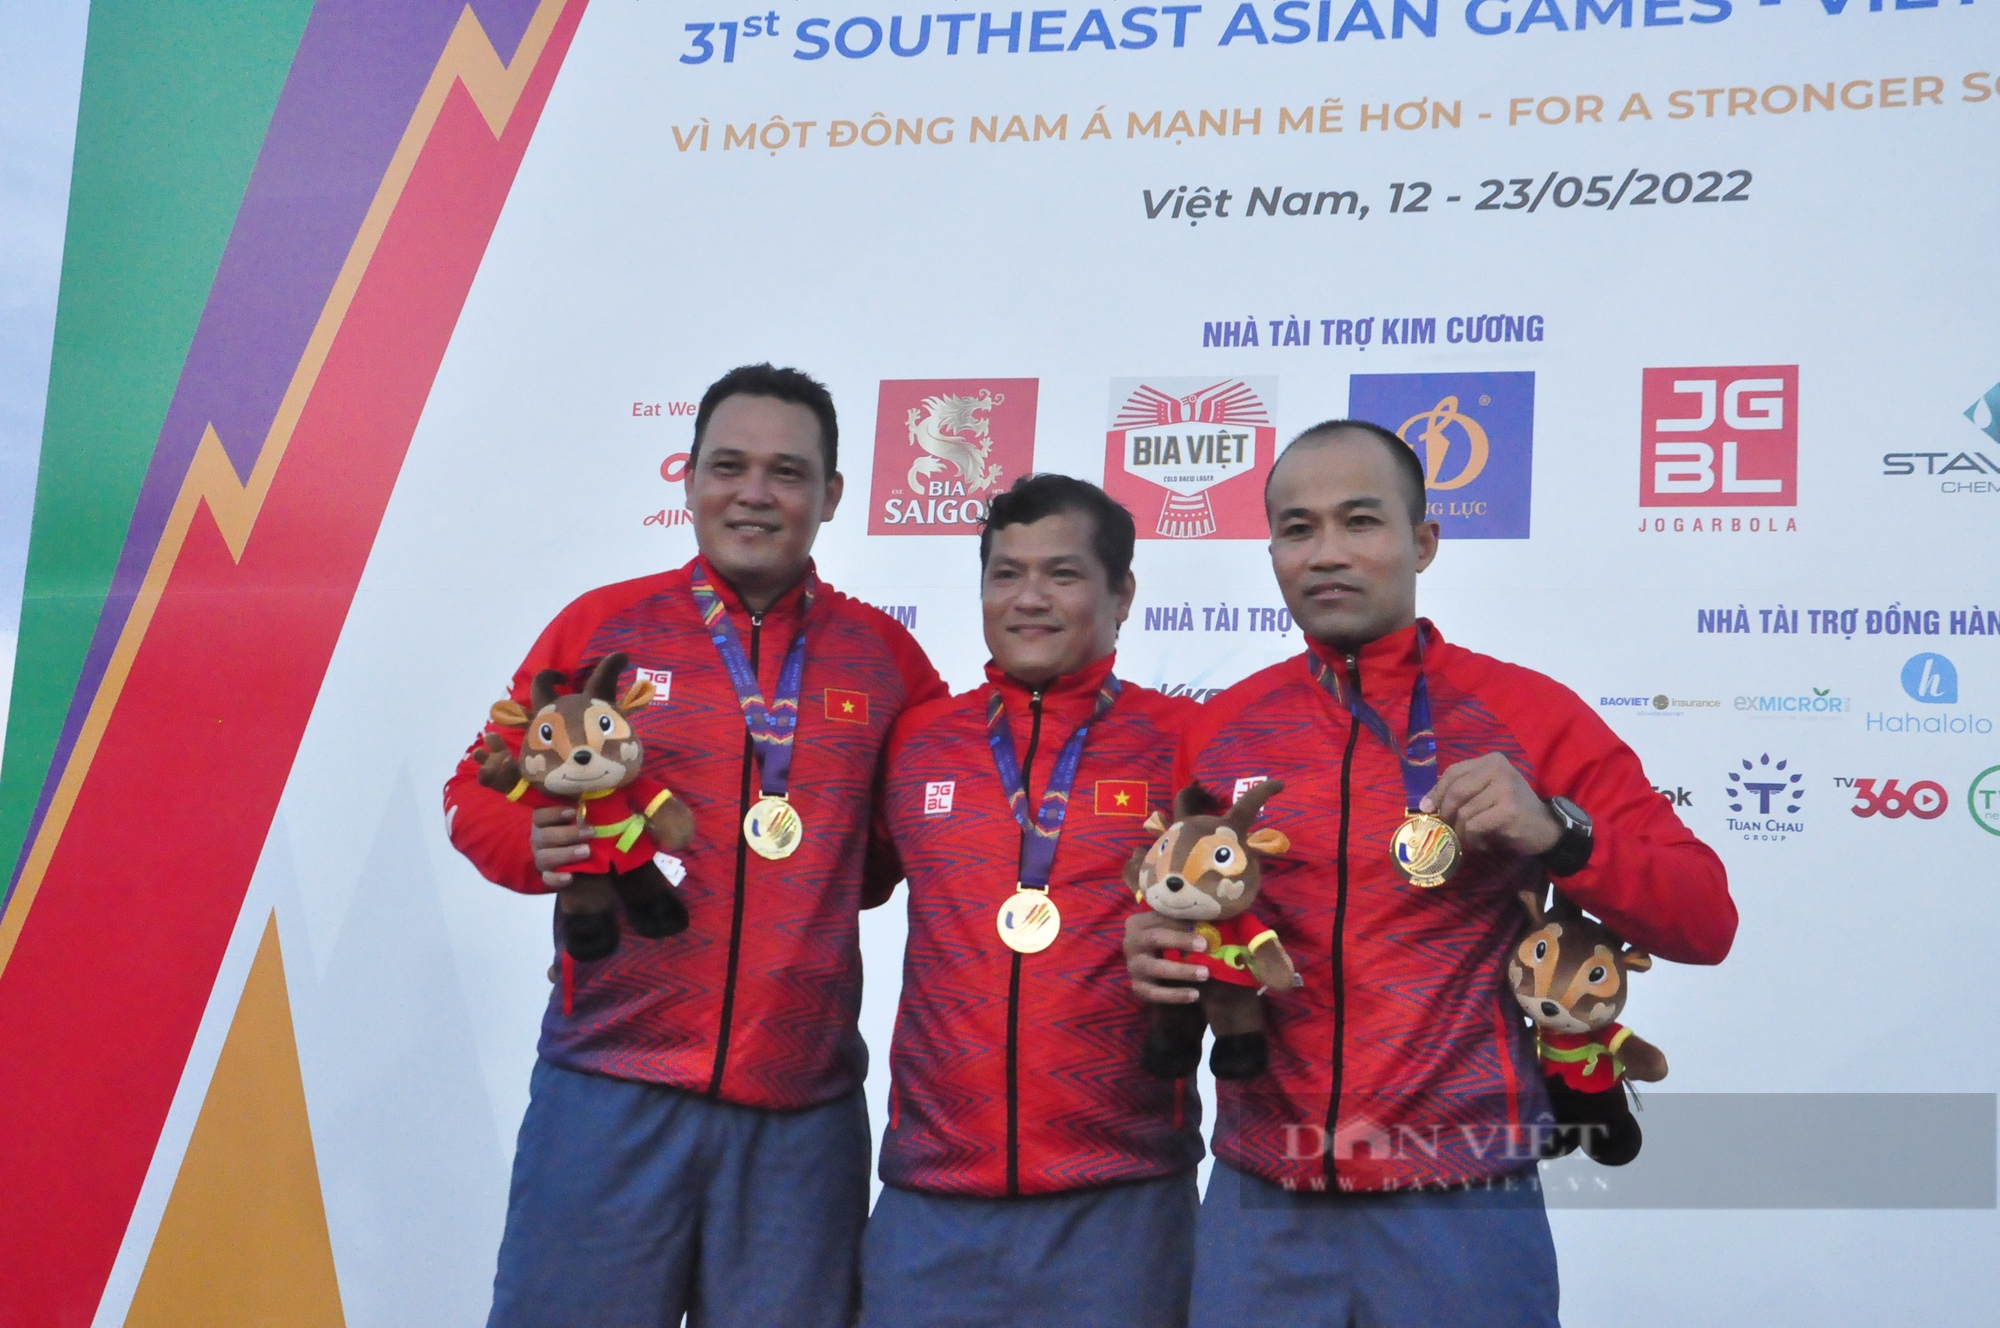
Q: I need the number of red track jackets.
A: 3